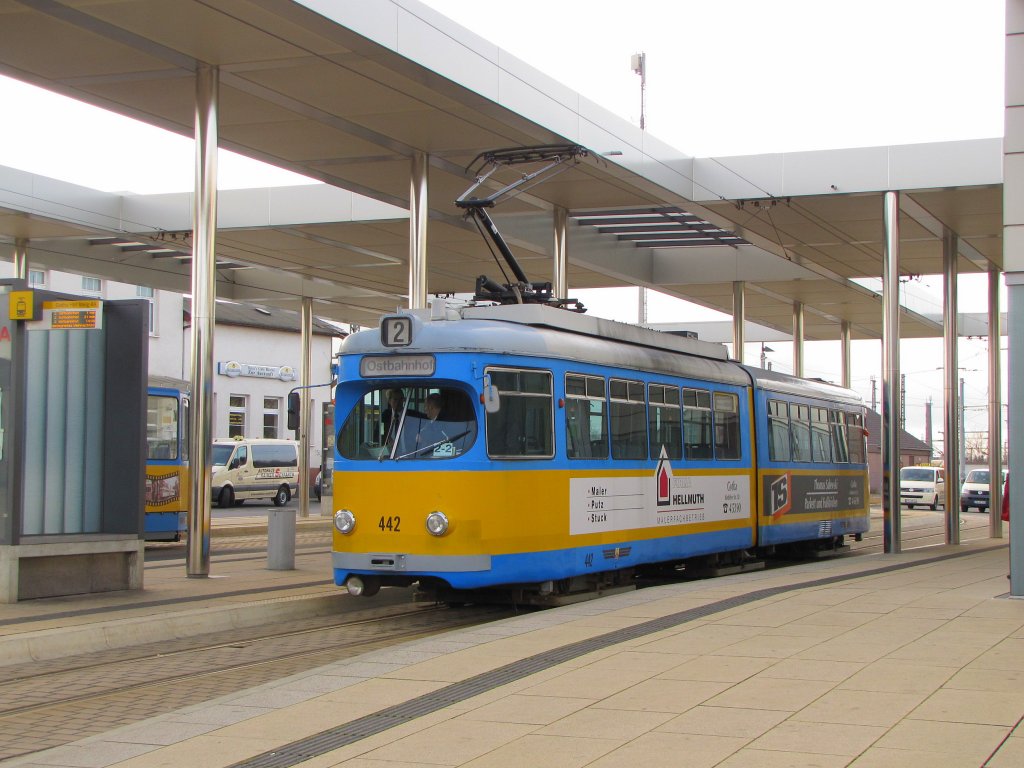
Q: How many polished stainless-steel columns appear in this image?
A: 11